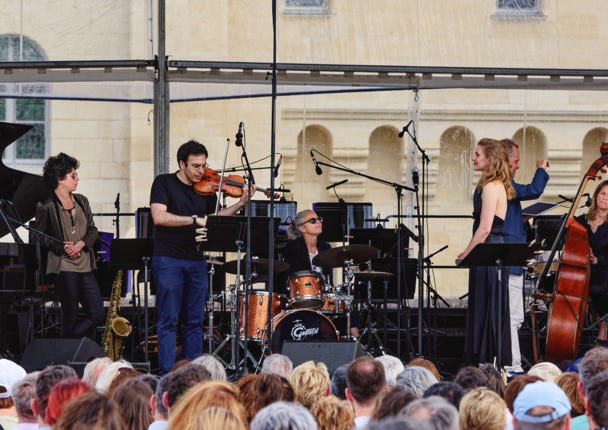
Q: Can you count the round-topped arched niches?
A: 5